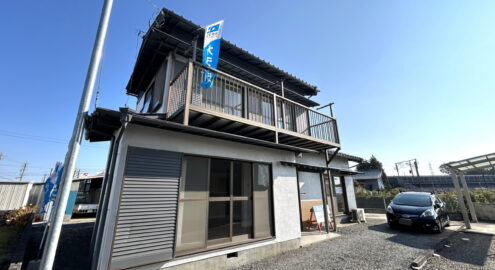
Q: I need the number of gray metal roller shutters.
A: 1